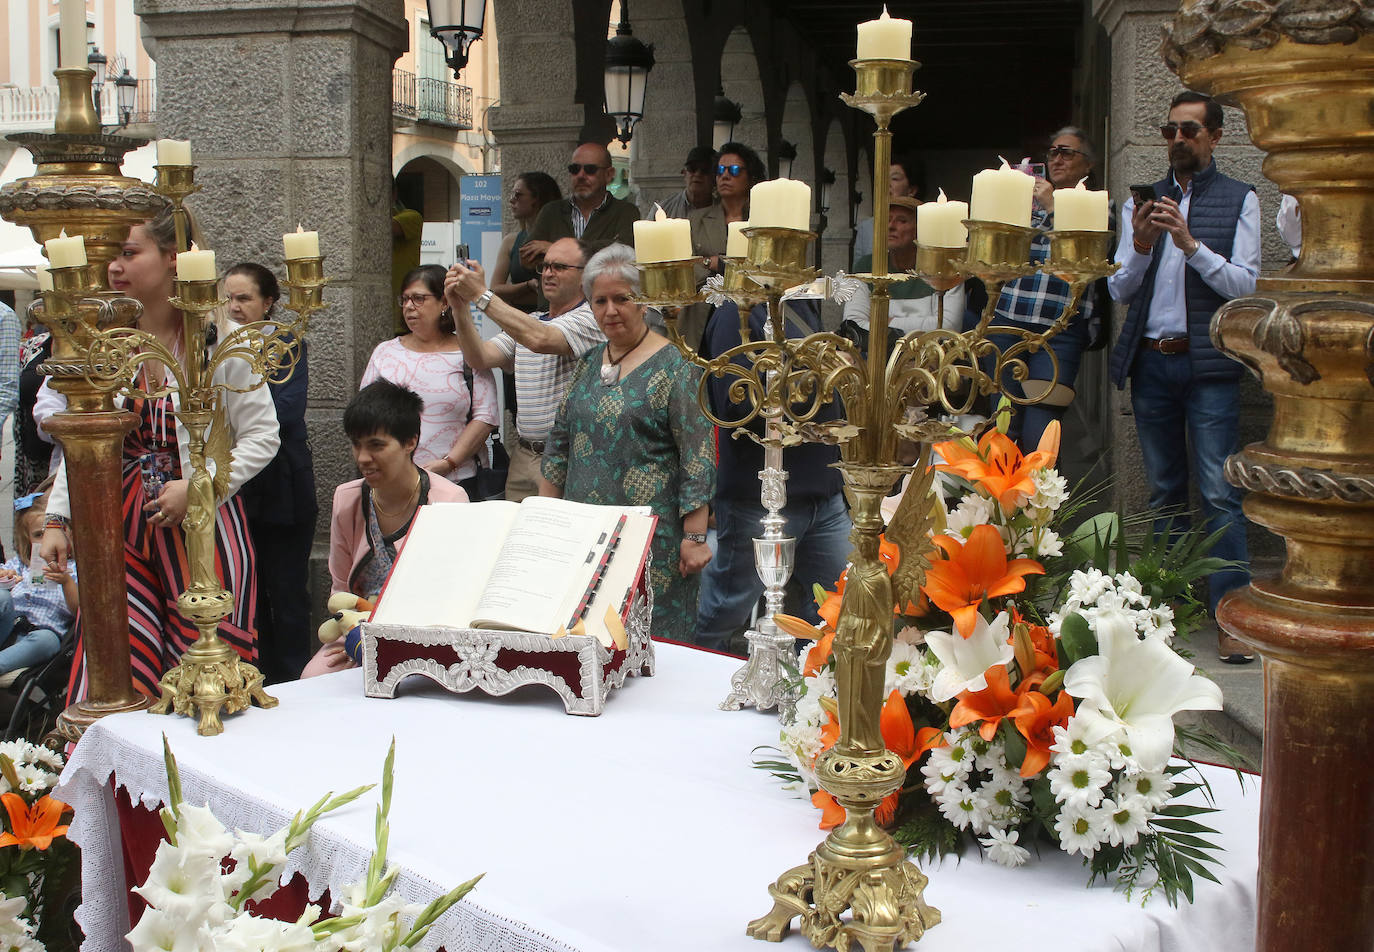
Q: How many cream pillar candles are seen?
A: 12